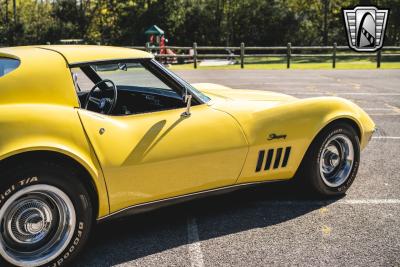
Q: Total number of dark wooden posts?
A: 5